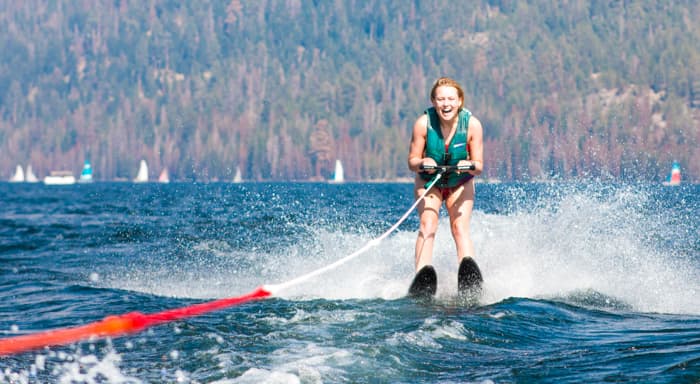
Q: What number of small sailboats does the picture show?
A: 8